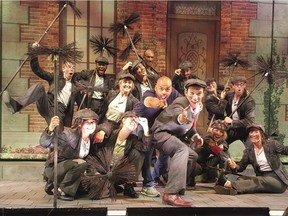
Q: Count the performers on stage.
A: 14